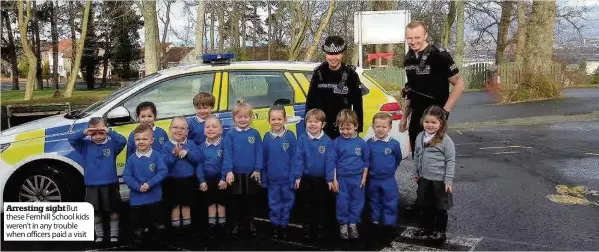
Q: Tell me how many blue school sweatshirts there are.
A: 11